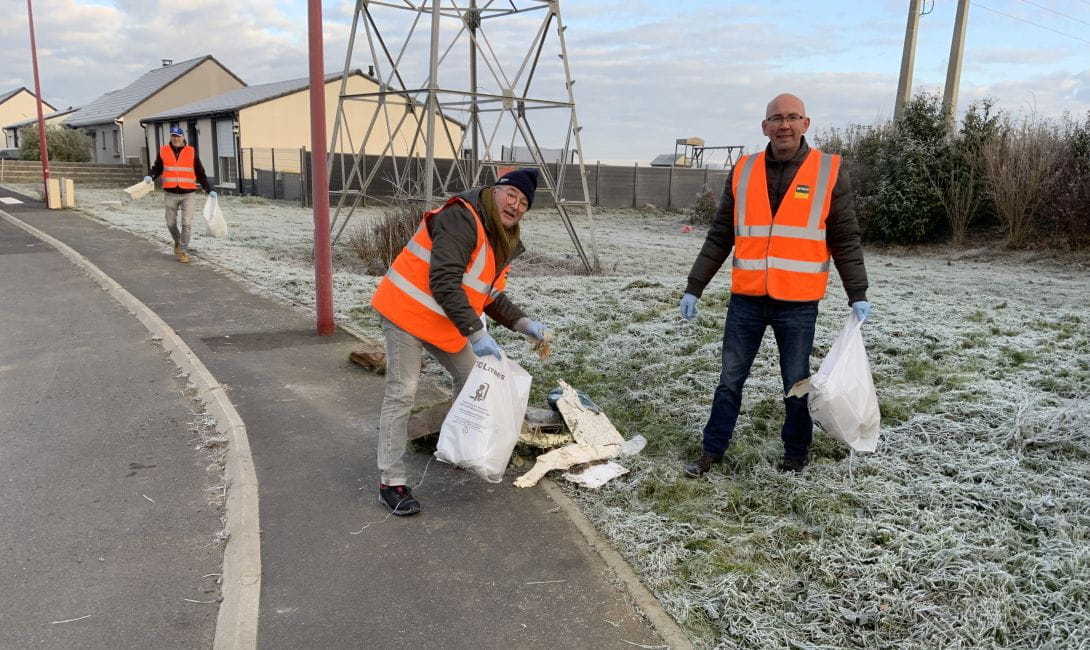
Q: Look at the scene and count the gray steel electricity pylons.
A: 1